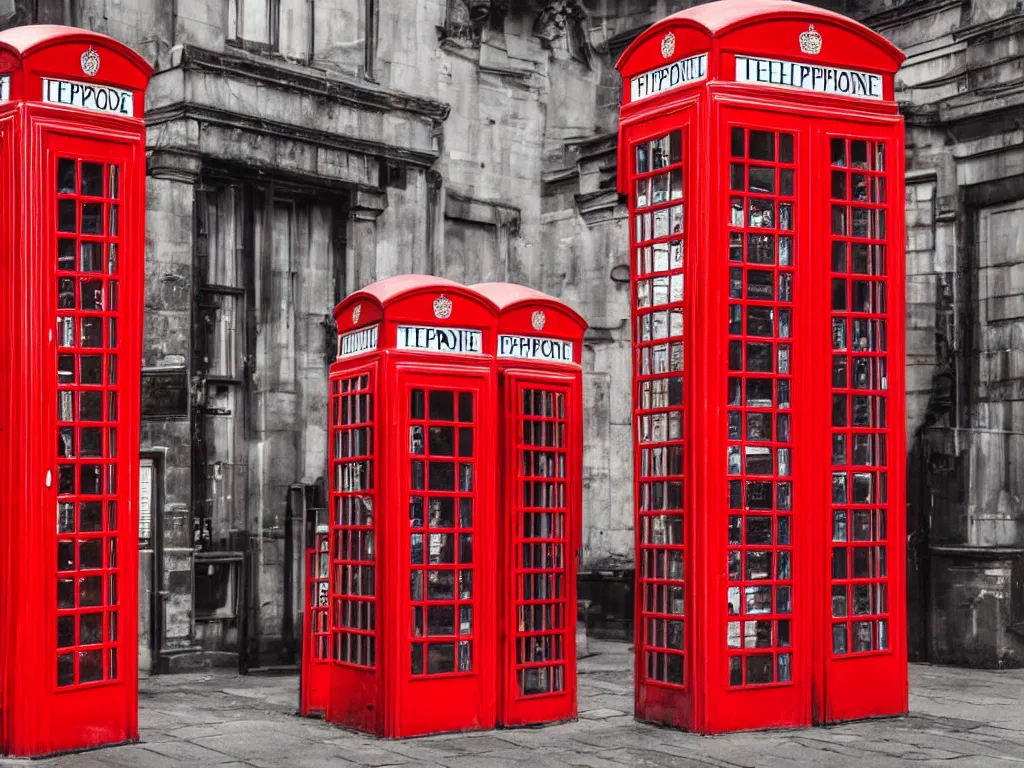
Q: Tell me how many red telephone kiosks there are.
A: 4